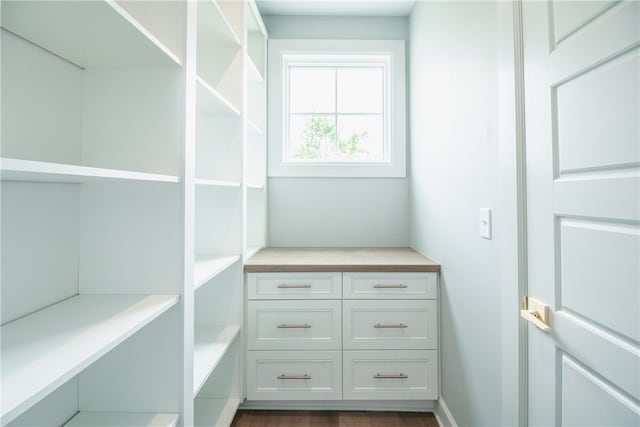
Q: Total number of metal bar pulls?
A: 6